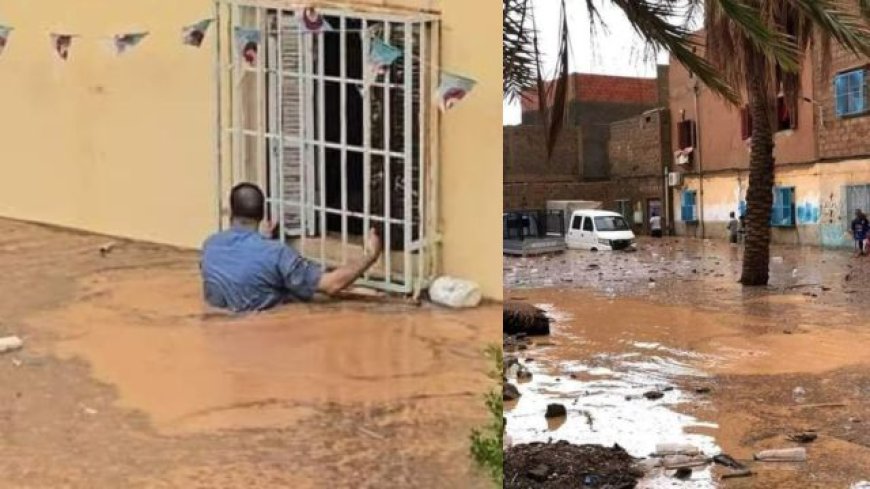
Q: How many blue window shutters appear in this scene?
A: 3